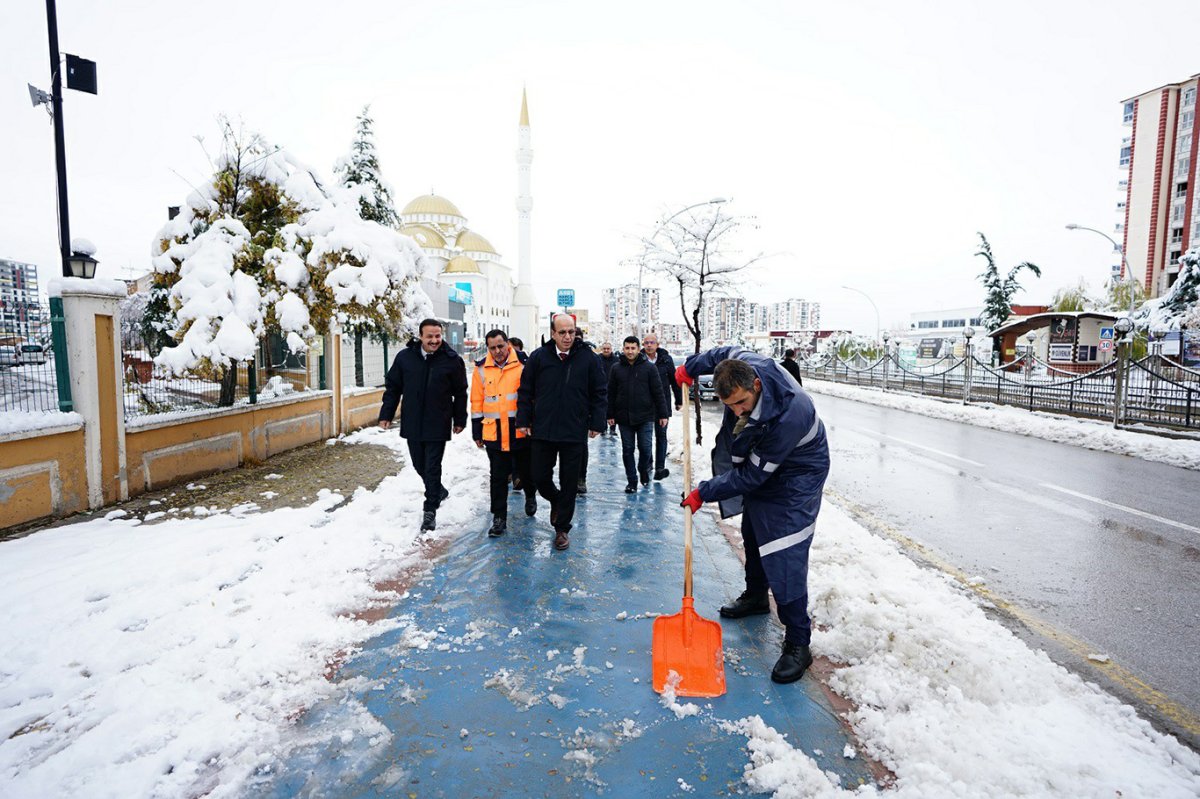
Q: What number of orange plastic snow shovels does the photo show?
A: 1